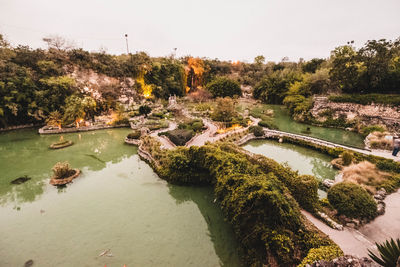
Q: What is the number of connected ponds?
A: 3